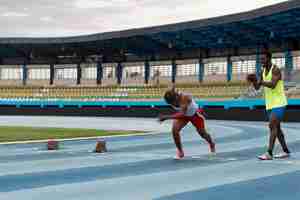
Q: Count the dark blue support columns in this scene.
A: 11